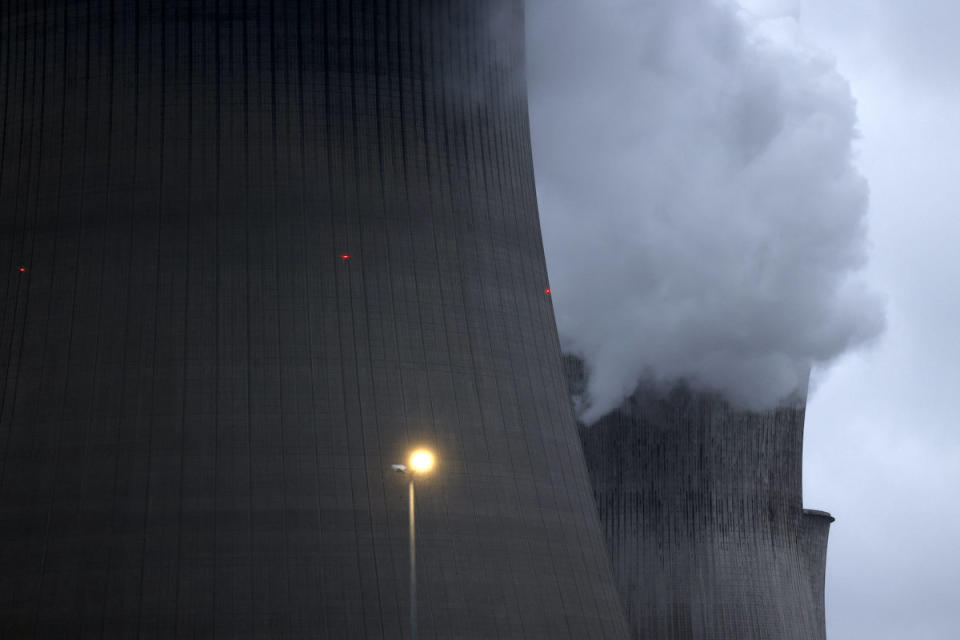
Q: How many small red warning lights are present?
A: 3